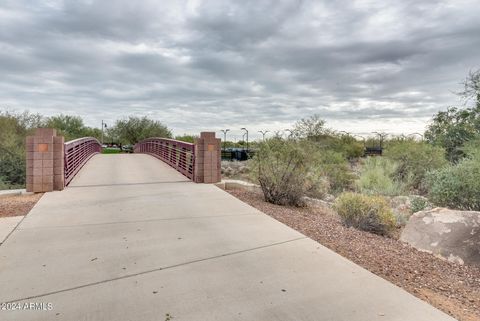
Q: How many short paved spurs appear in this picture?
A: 1